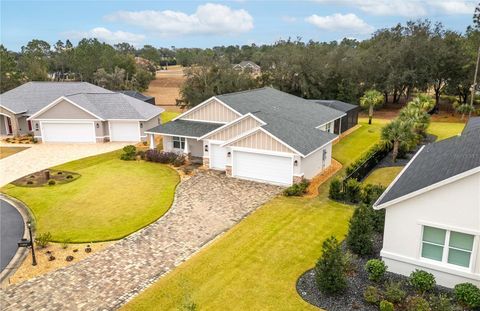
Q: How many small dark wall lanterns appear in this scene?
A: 6